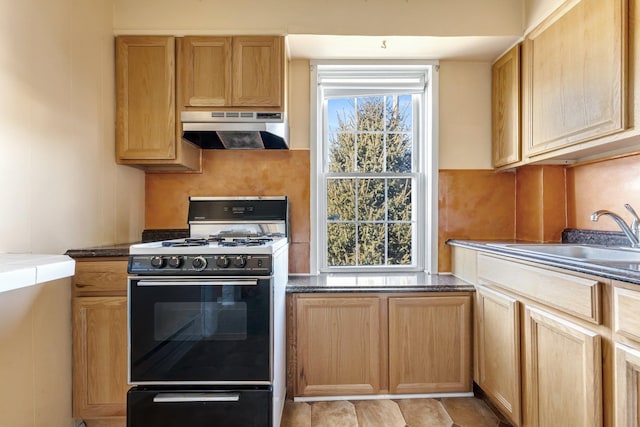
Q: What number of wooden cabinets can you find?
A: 11